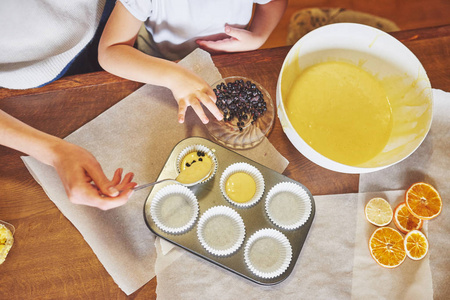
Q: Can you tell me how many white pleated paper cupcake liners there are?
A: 6